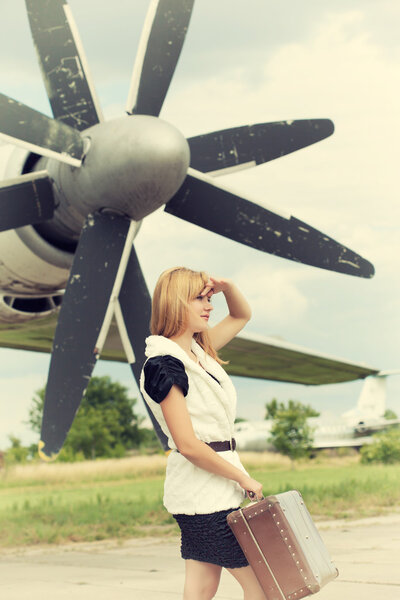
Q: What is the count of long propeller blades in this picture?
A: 8